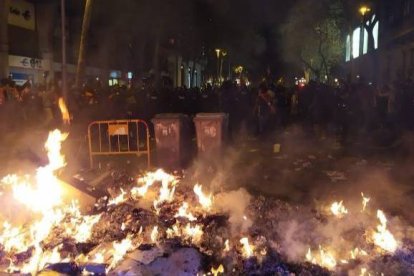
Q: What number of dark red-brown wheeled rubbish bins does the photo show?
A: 2